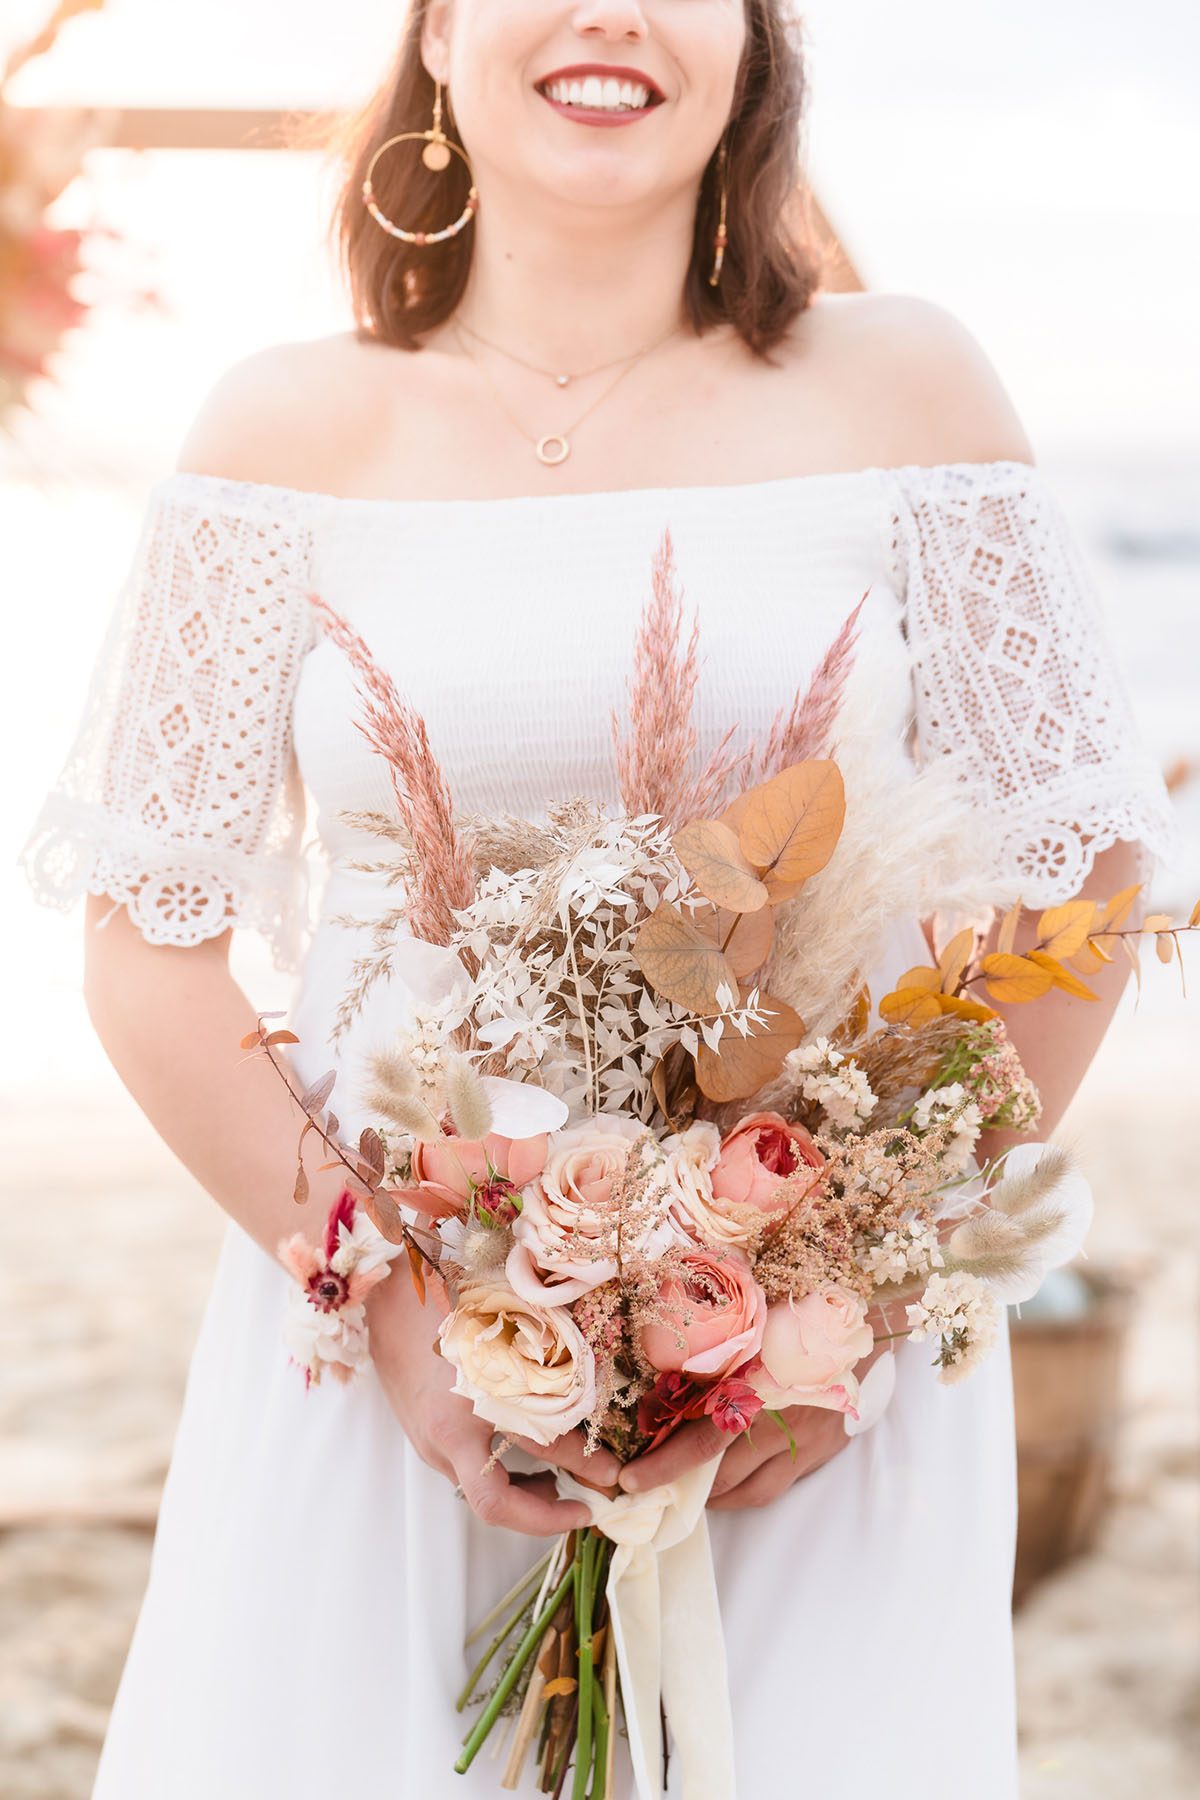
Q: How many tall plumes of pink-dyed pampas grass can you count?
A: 3